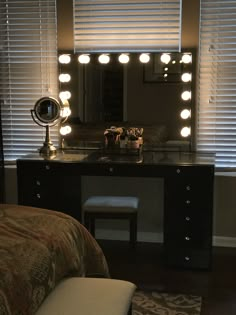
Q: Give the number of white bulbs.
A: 15